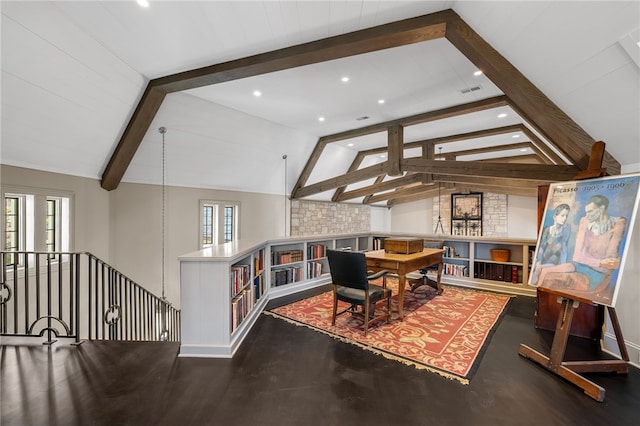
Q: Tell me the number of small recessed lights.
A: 11